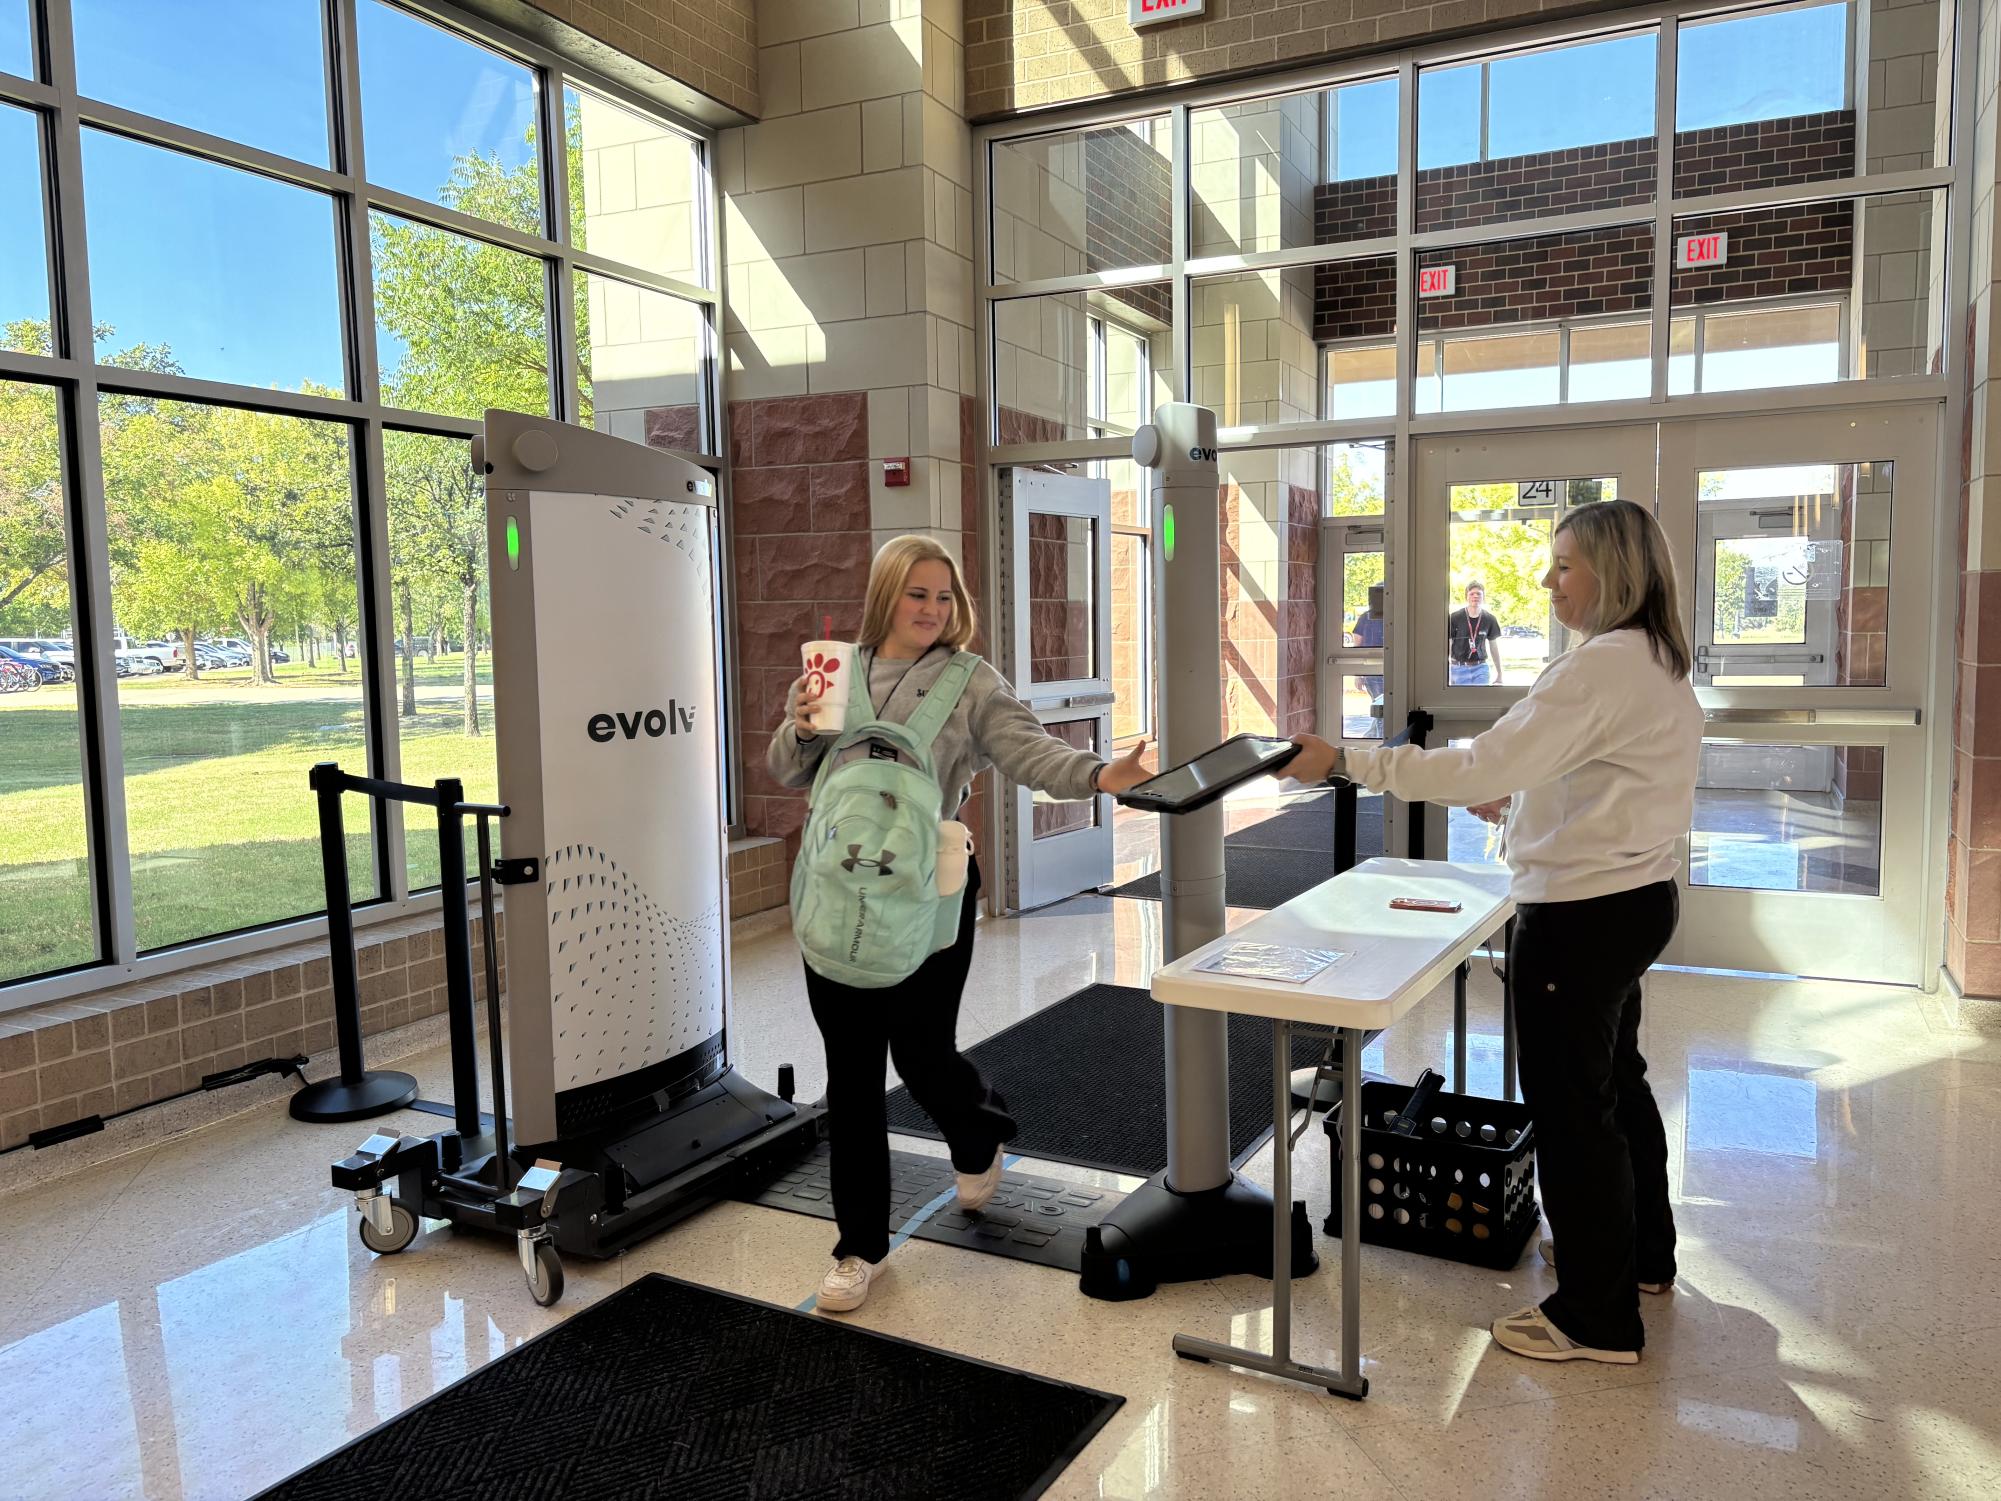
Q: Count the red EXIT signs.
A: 3